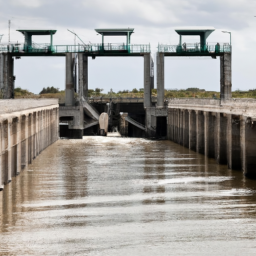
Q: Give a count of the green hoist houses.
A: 3